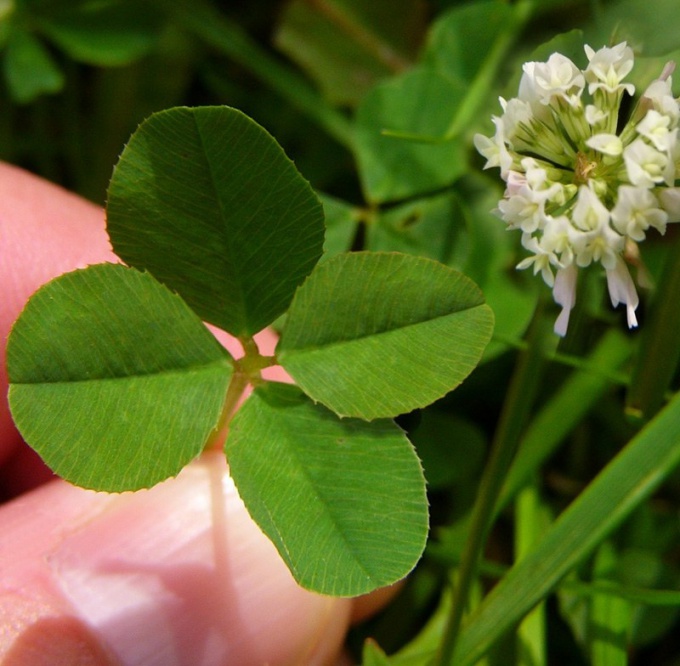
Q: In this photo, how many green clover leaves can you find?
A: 4